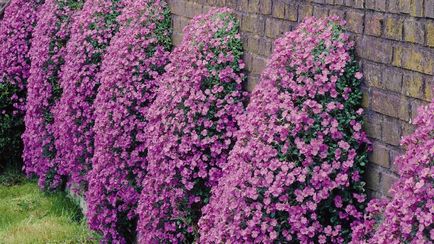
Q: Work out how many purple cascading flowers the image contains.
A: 7